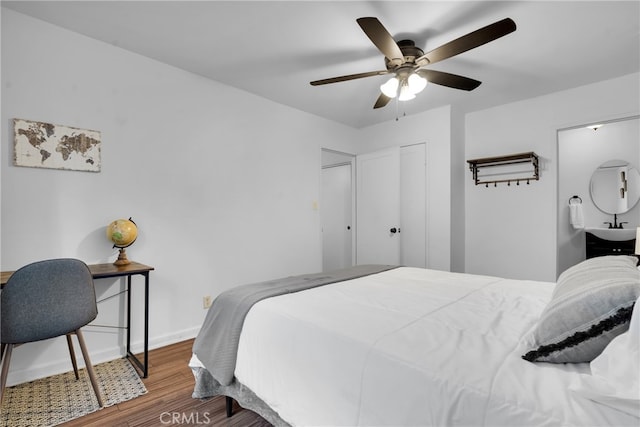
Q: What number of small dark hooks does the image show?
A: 5